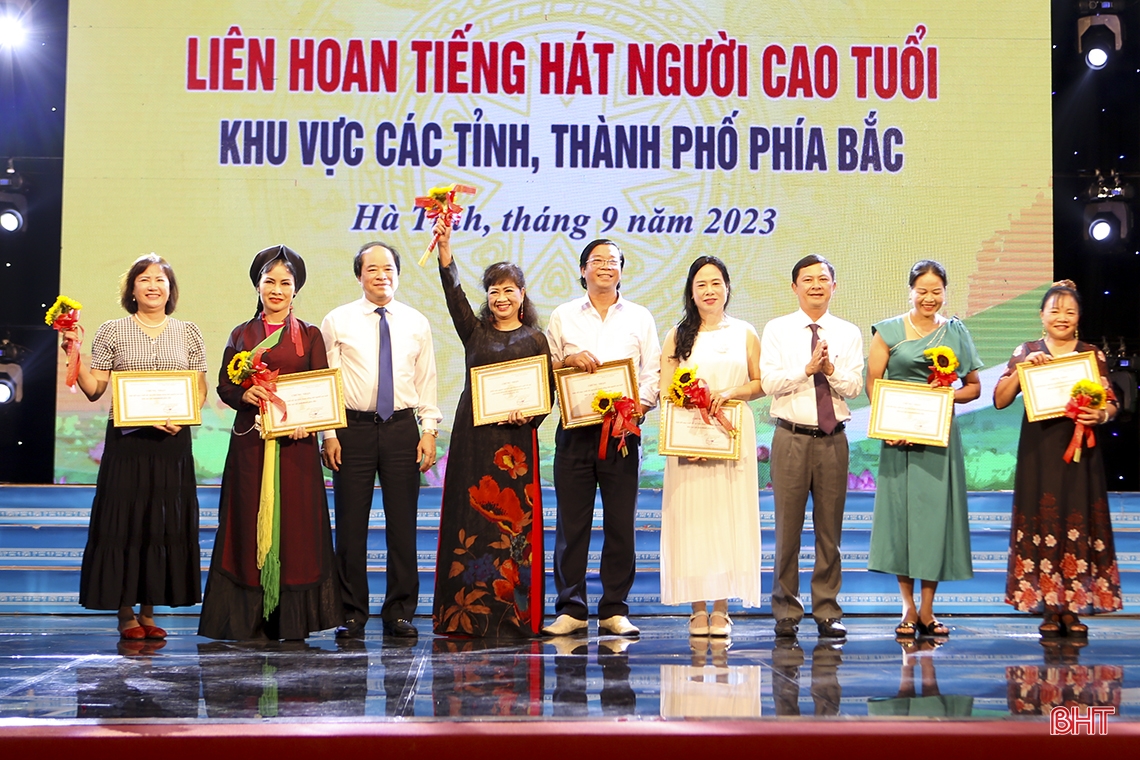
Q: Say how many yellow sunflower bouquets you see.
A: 7